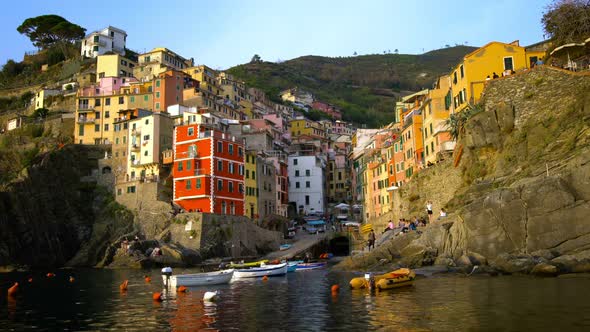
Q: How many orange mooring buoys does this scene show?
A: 10